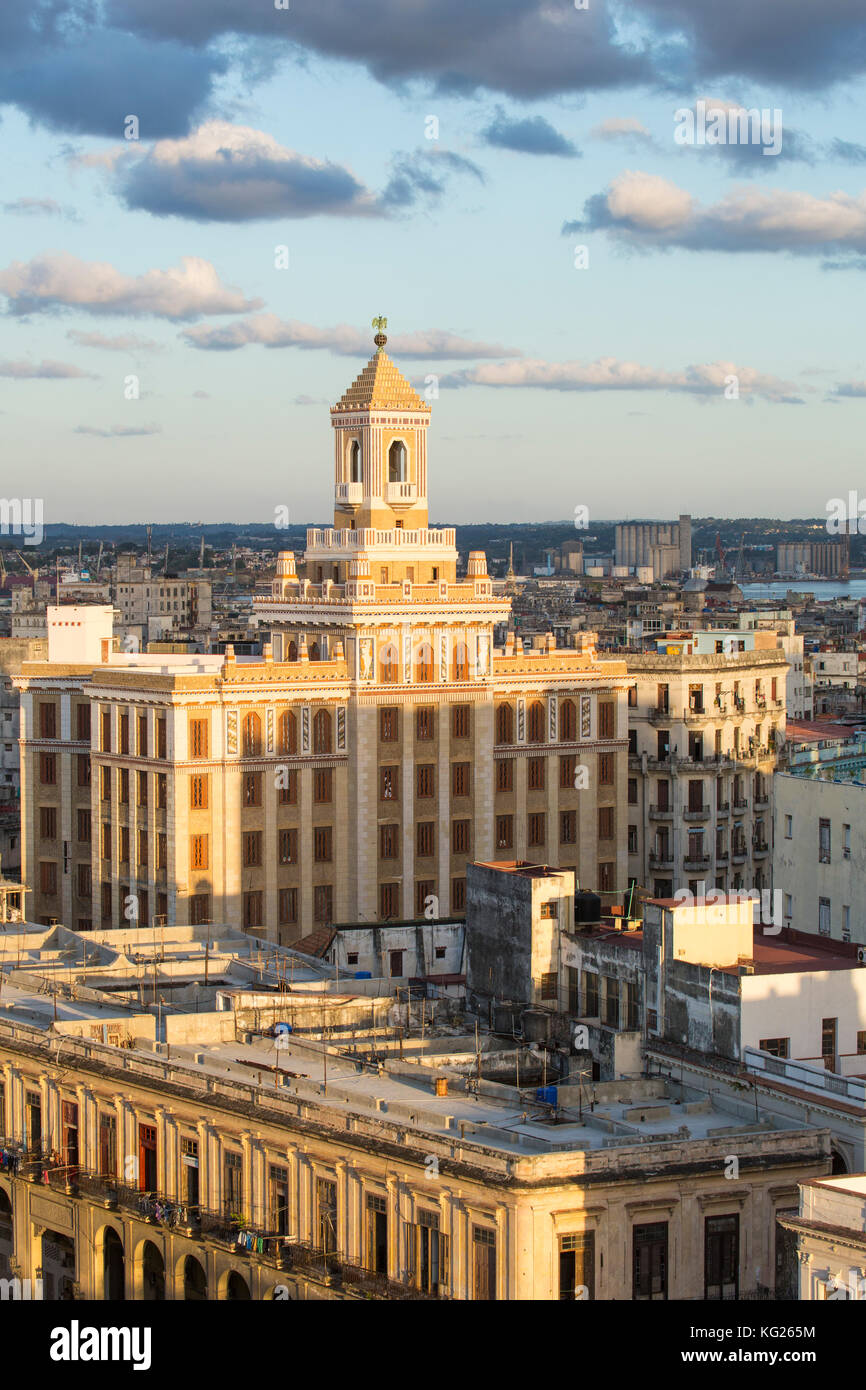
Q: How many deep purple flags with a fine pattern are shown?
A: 0